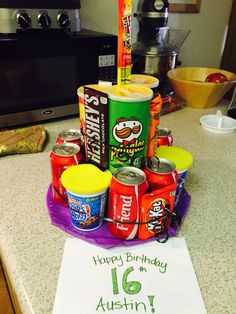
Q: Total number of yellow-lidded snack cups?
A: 2